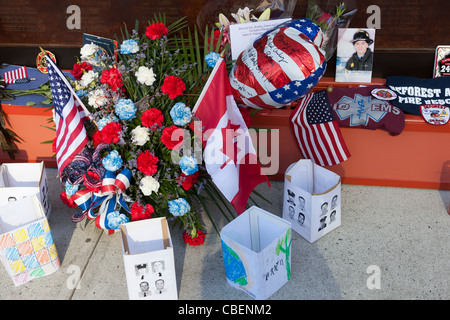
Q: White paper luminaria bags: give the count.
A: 5